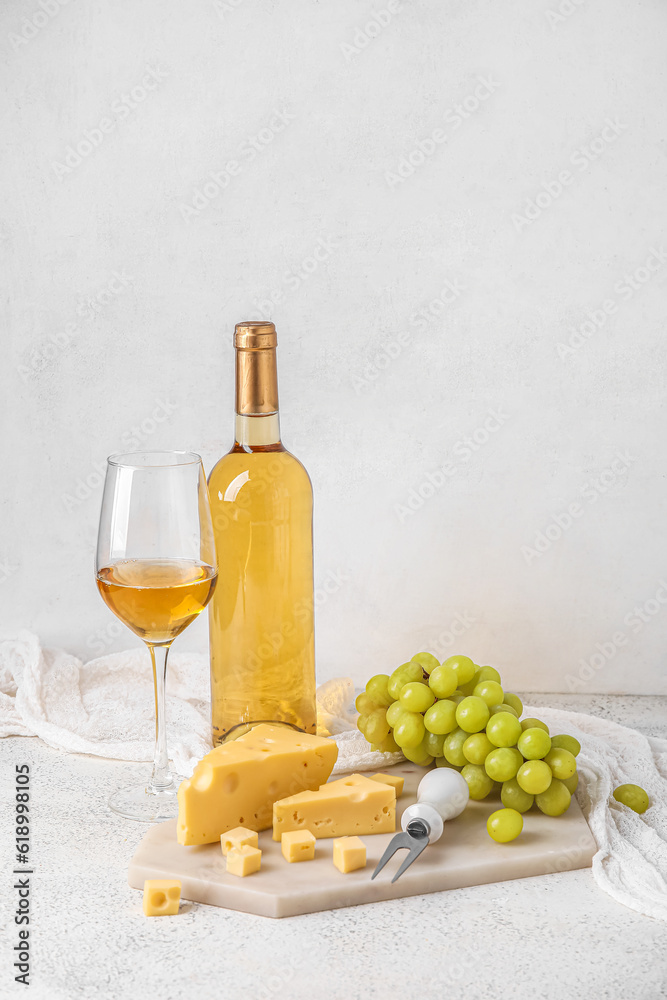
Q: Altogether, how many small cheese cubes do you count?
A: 5